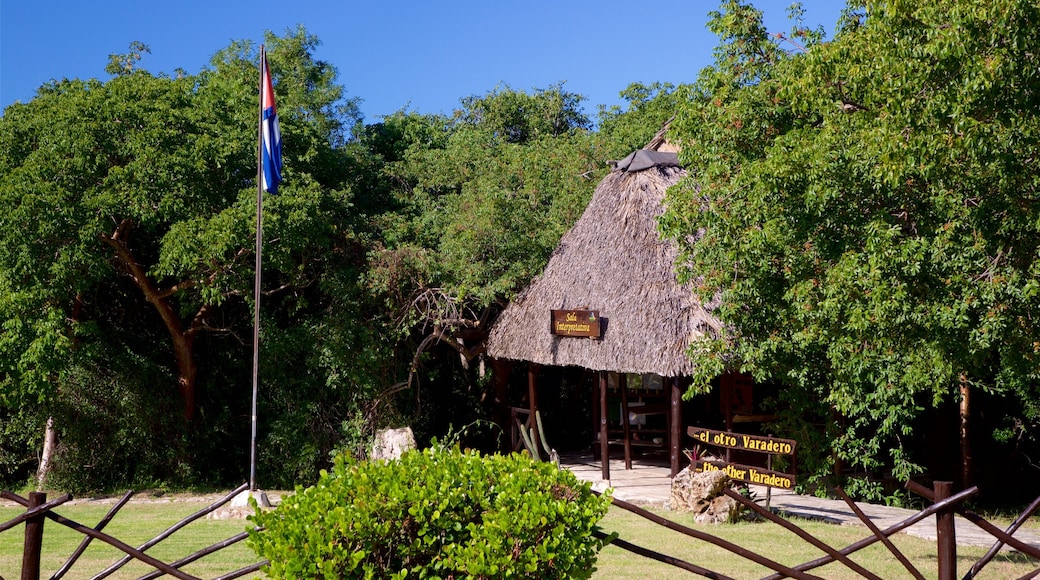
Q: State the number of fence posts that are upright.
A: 2